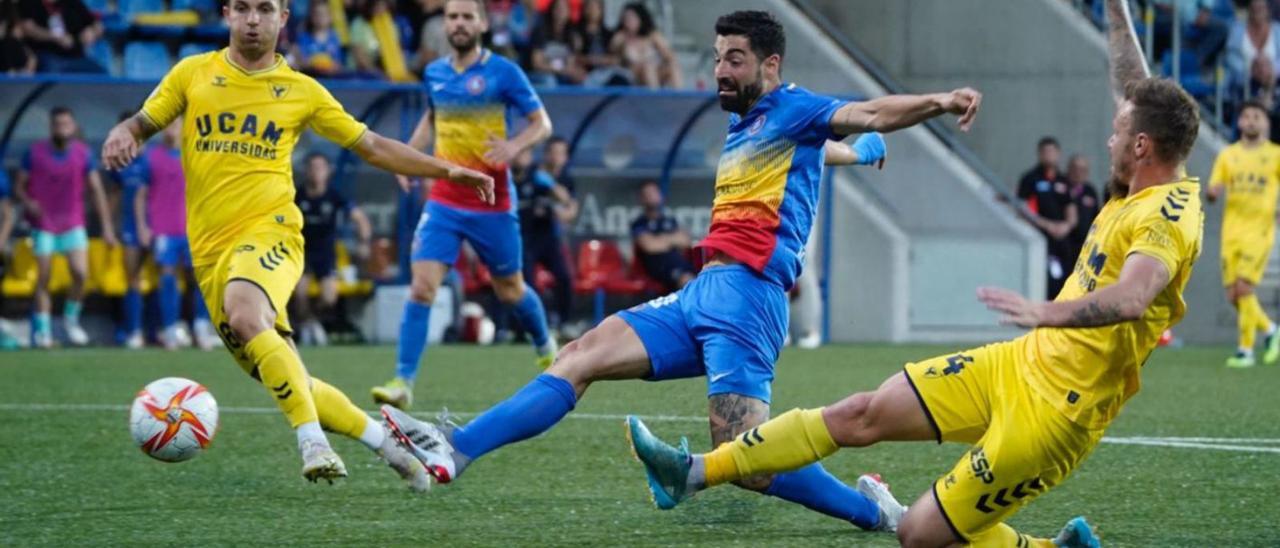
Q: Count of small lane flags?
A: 0